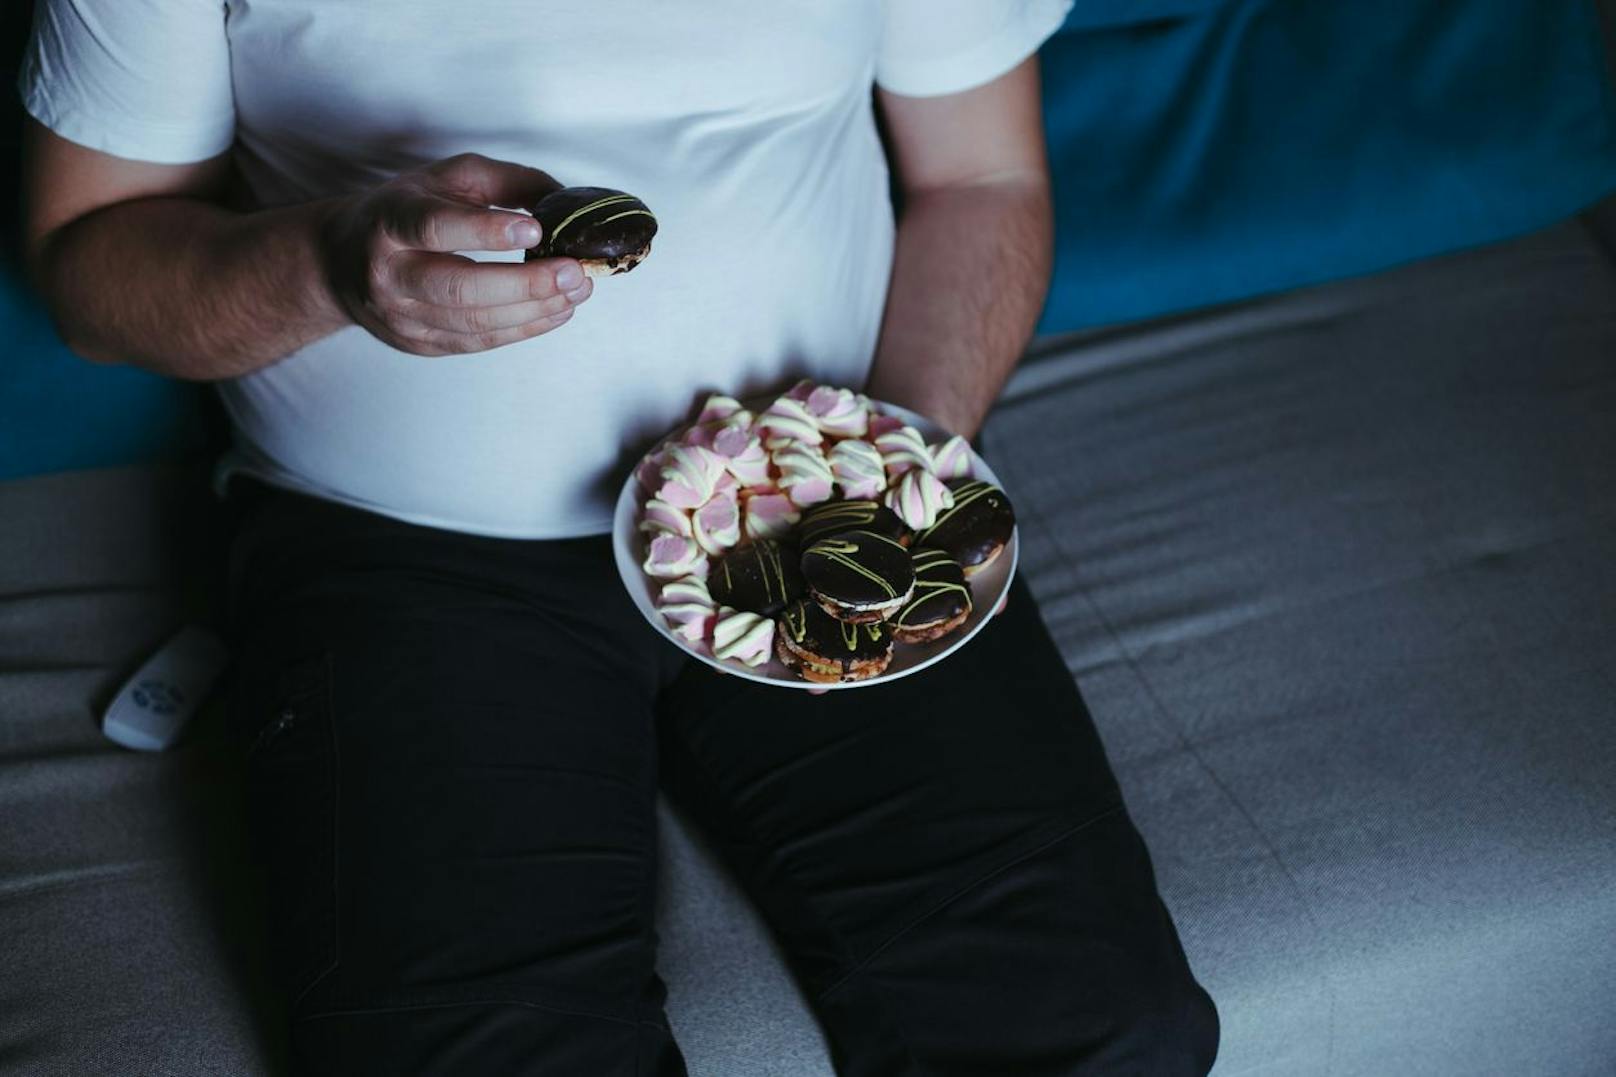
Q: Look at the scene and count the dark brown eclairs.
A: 7